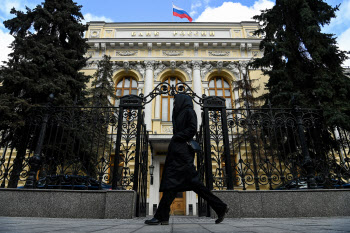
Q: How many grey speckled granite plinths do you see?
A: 2